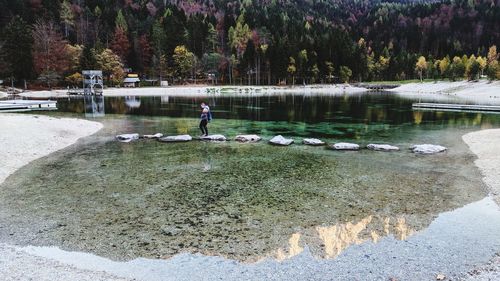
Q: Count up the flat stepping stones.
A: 10